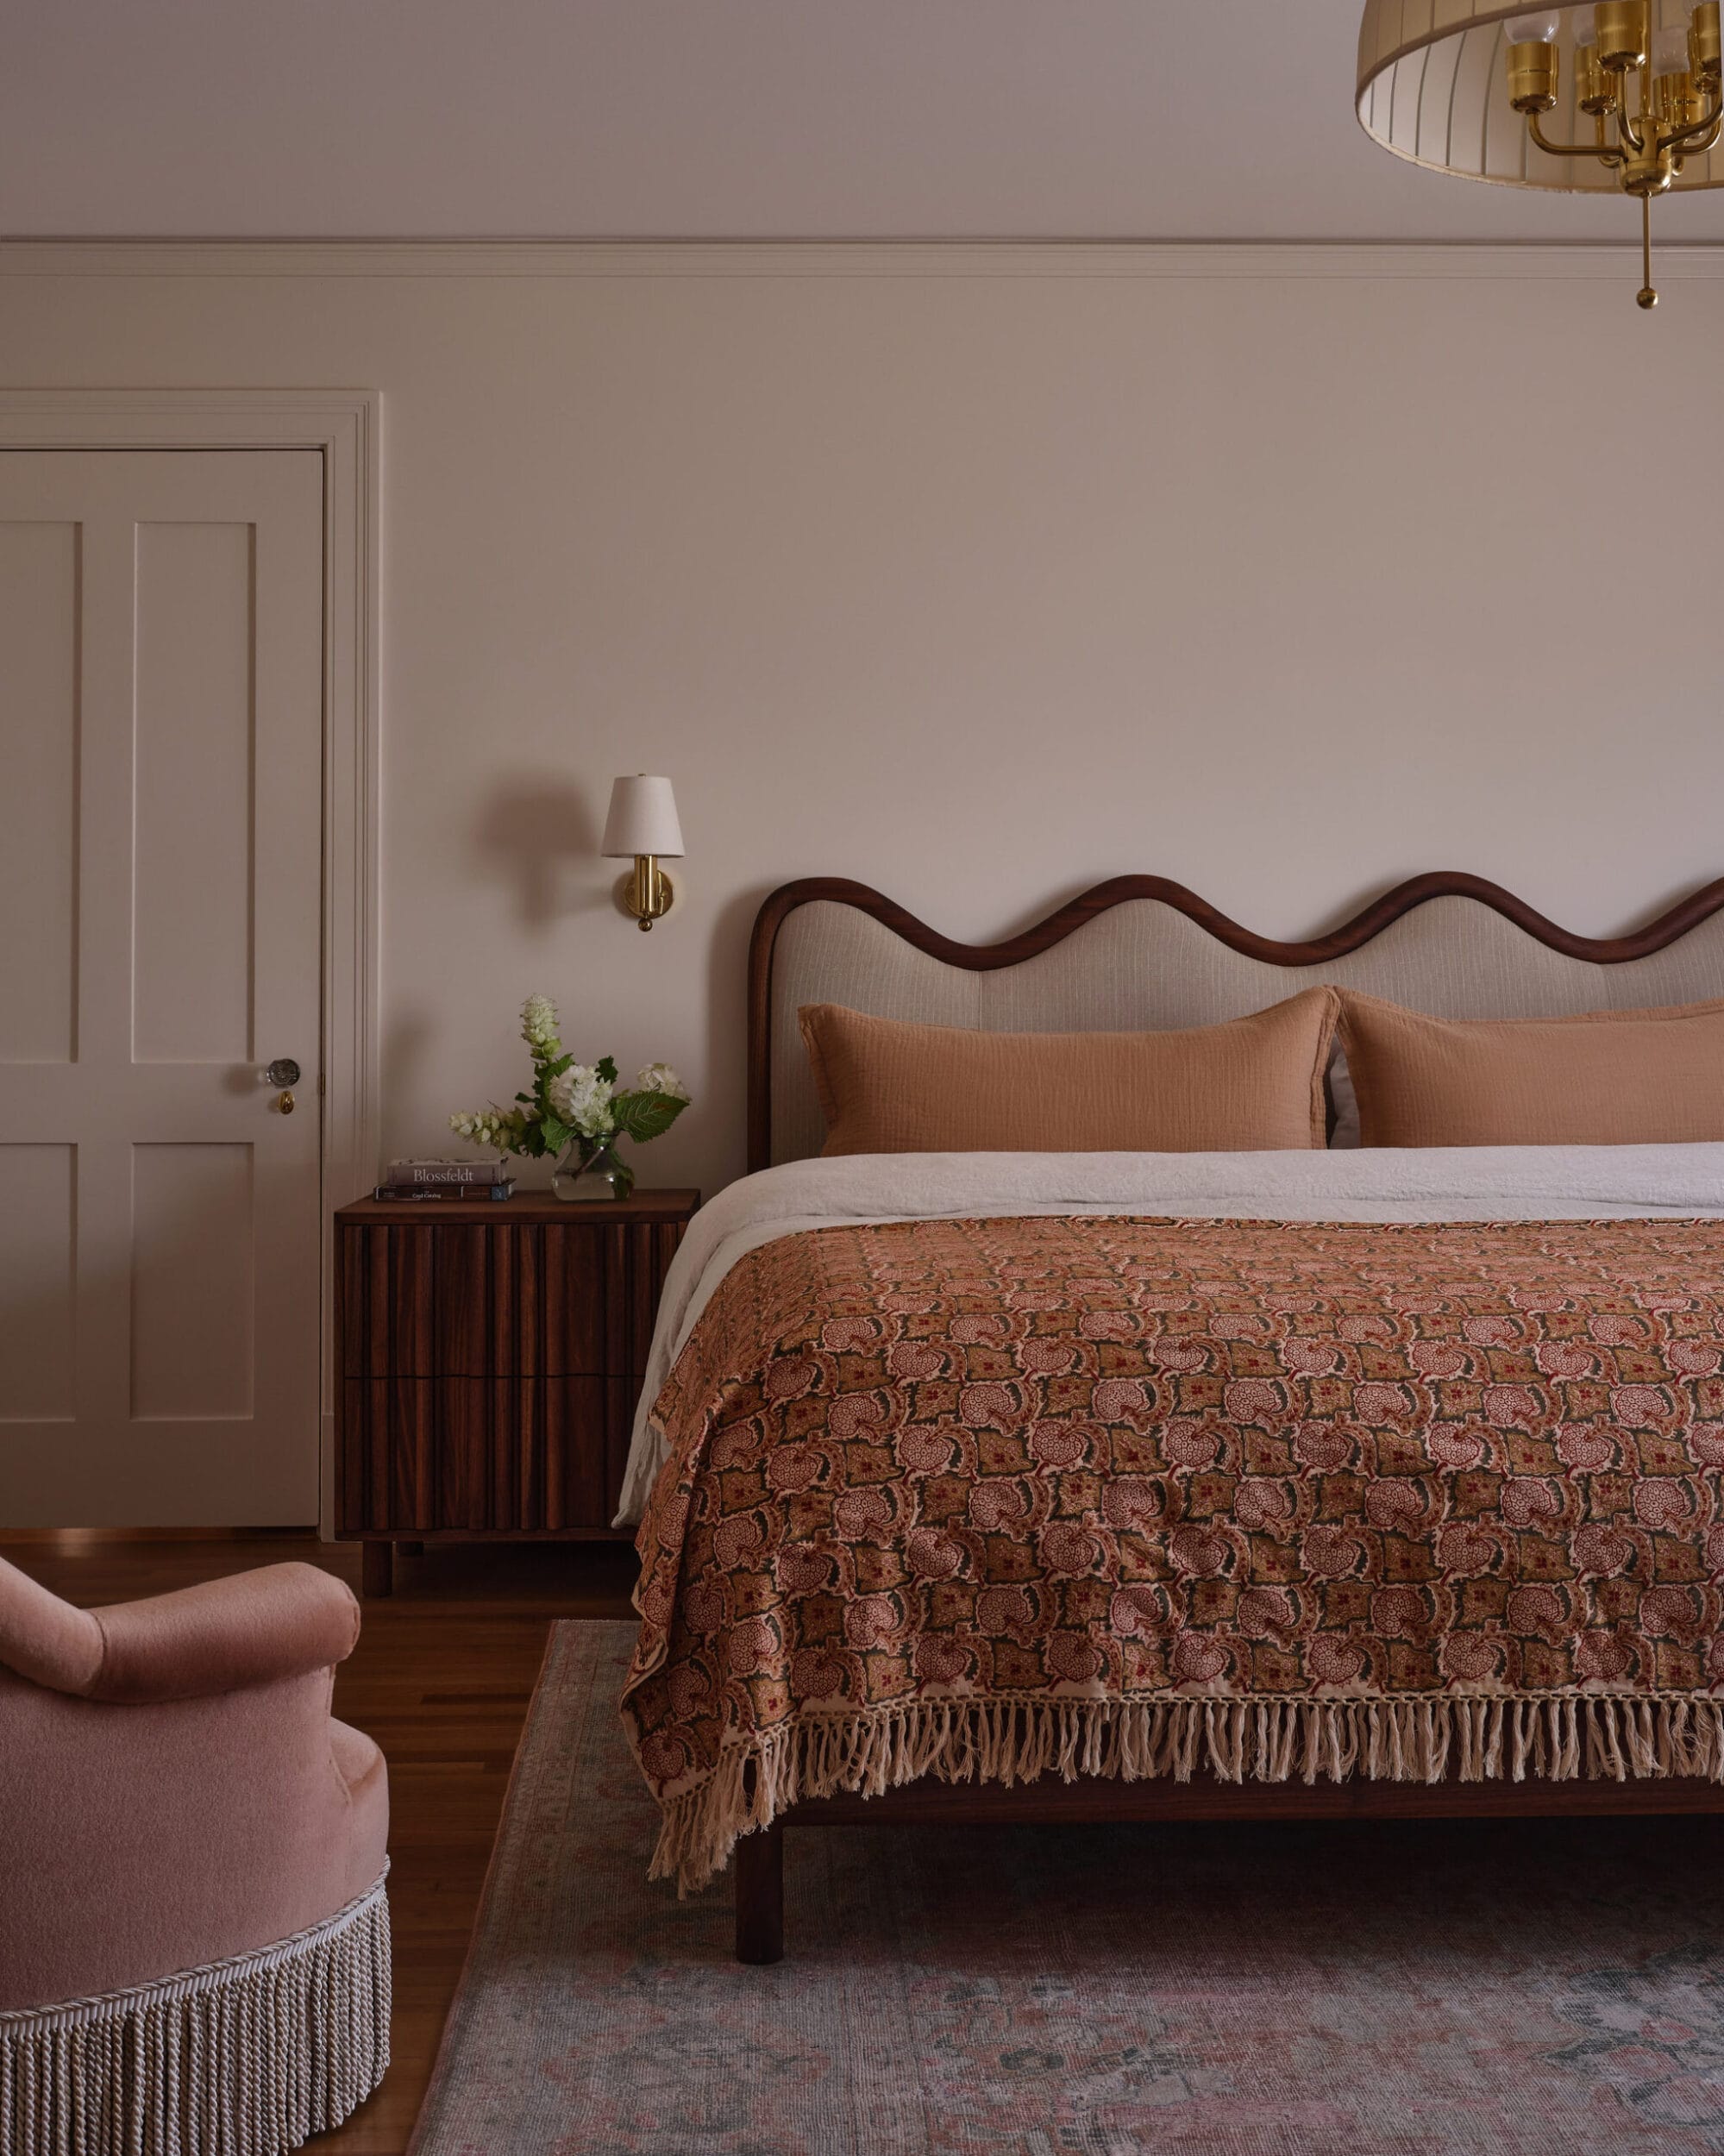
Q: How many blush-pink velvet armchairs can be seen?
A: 1